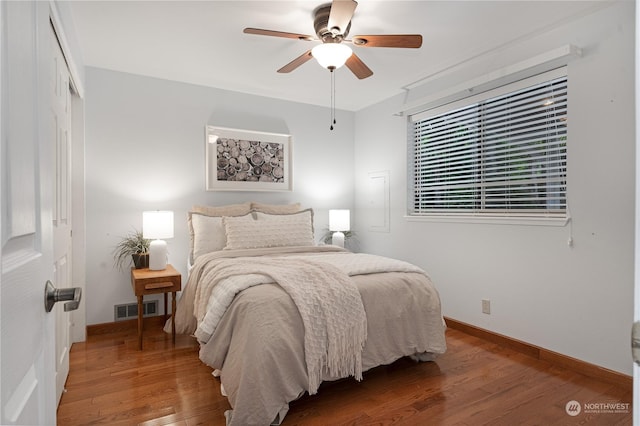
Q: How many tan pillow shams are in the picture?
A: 2